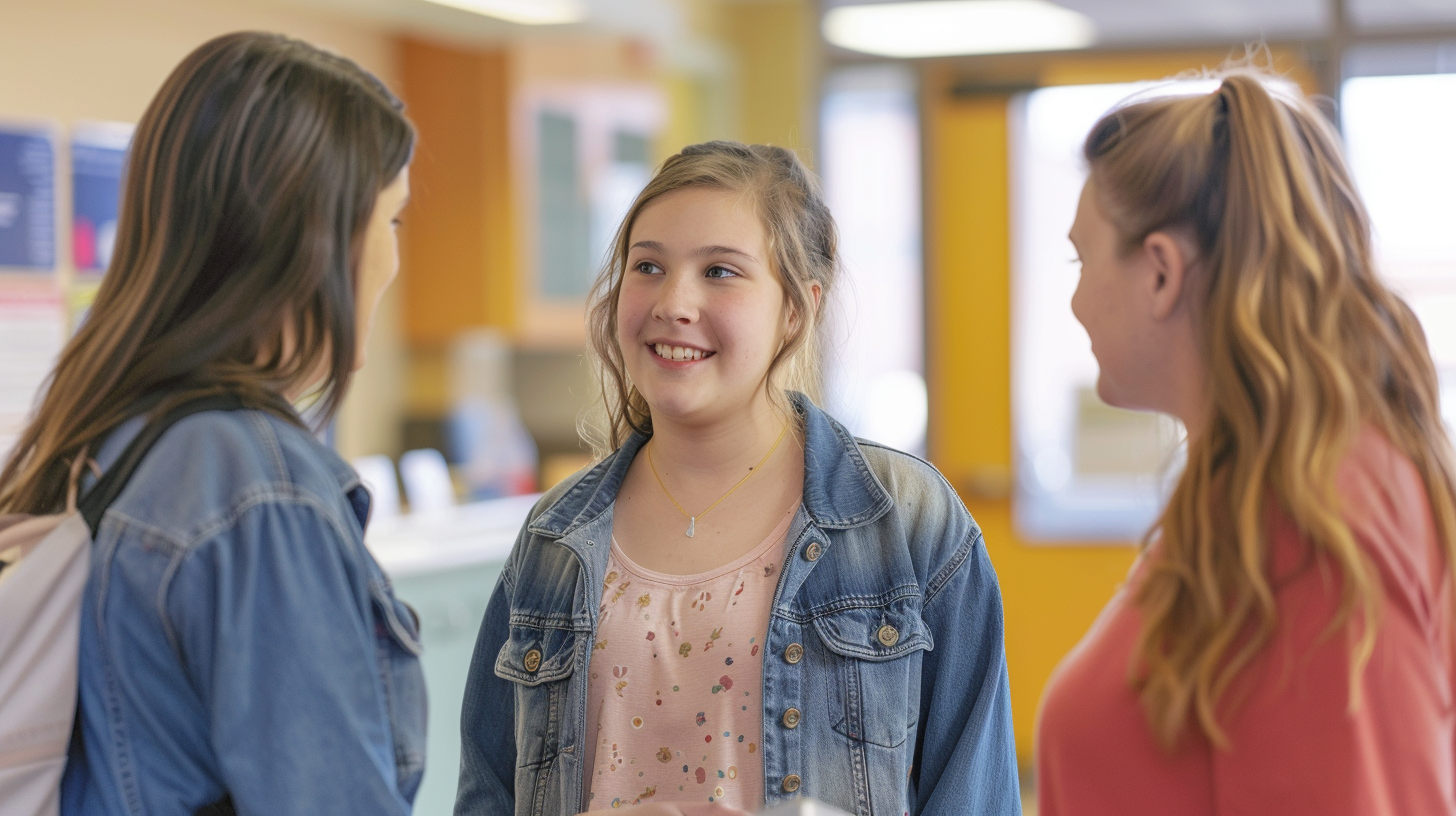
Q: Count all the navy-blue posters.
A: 2